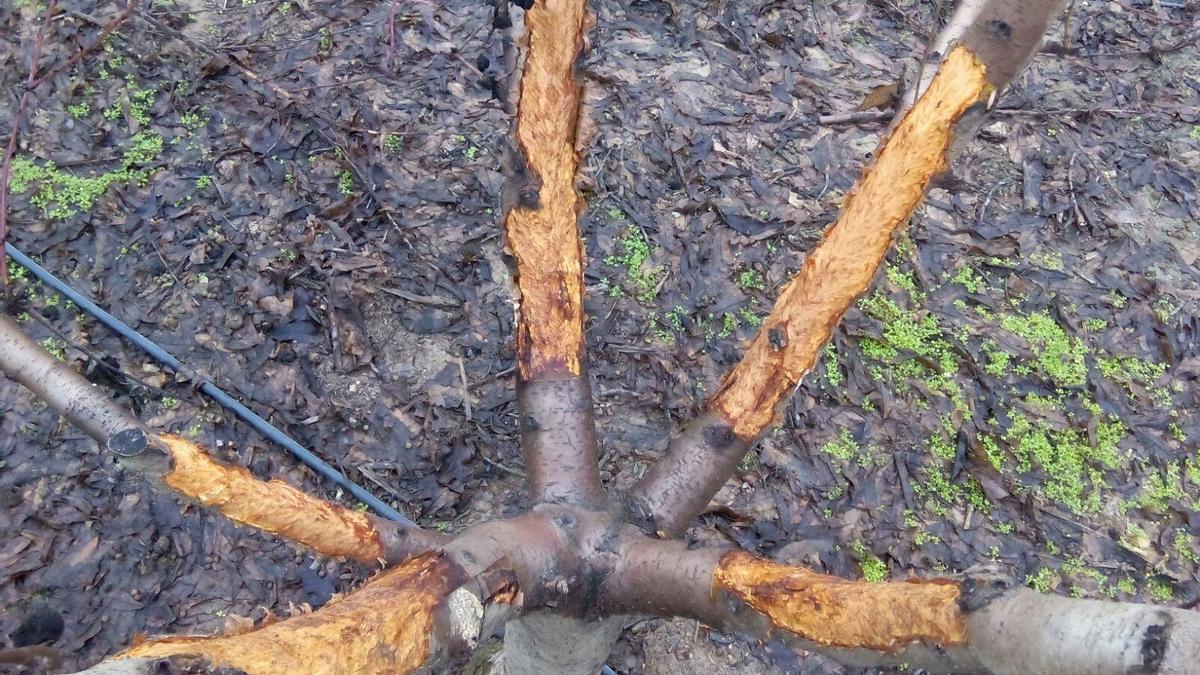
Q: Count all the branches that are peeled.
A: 5